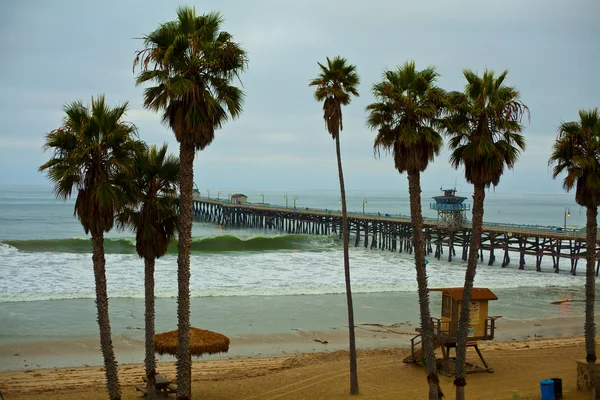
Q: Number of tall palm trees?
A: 7